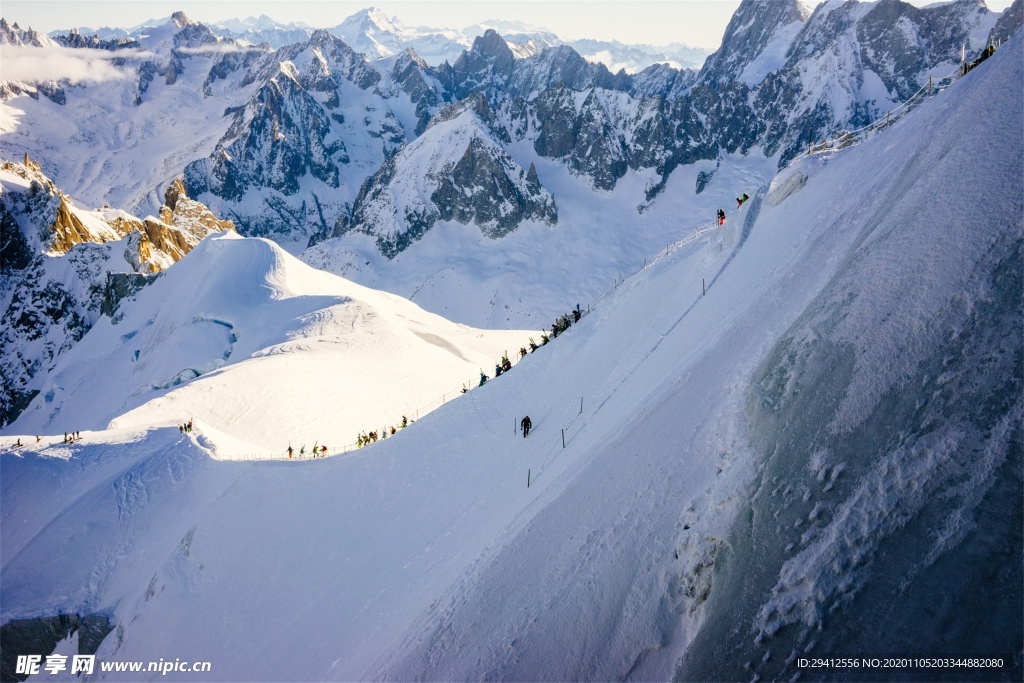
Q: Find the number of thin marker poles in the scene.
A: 5